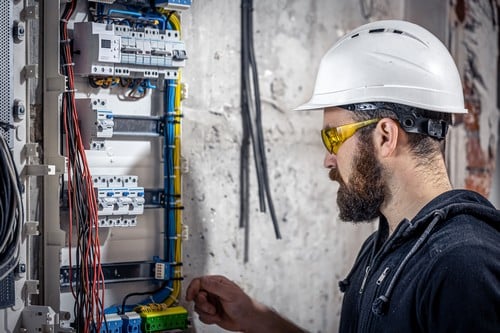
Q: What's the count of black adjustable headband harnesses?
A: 1